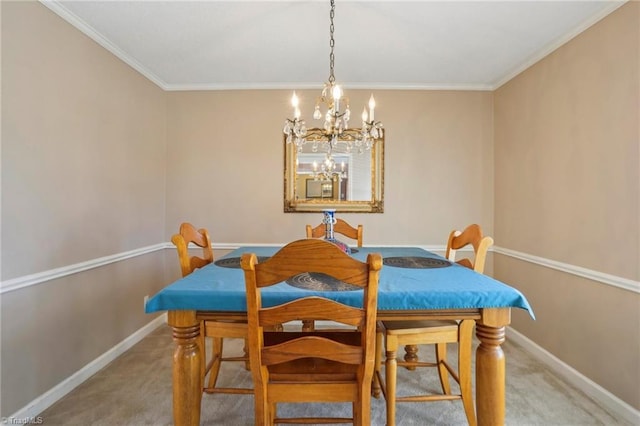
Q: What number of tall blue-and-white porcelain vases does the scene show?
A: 1